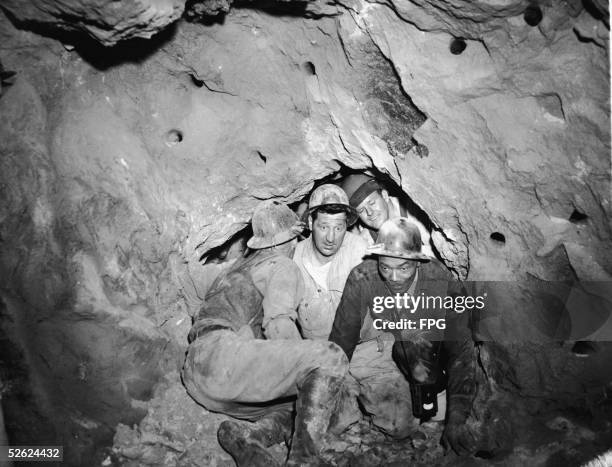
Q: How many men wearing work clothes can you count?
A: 4